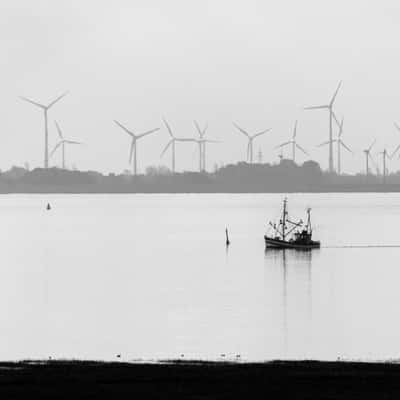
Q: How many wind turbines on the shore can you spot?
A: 13